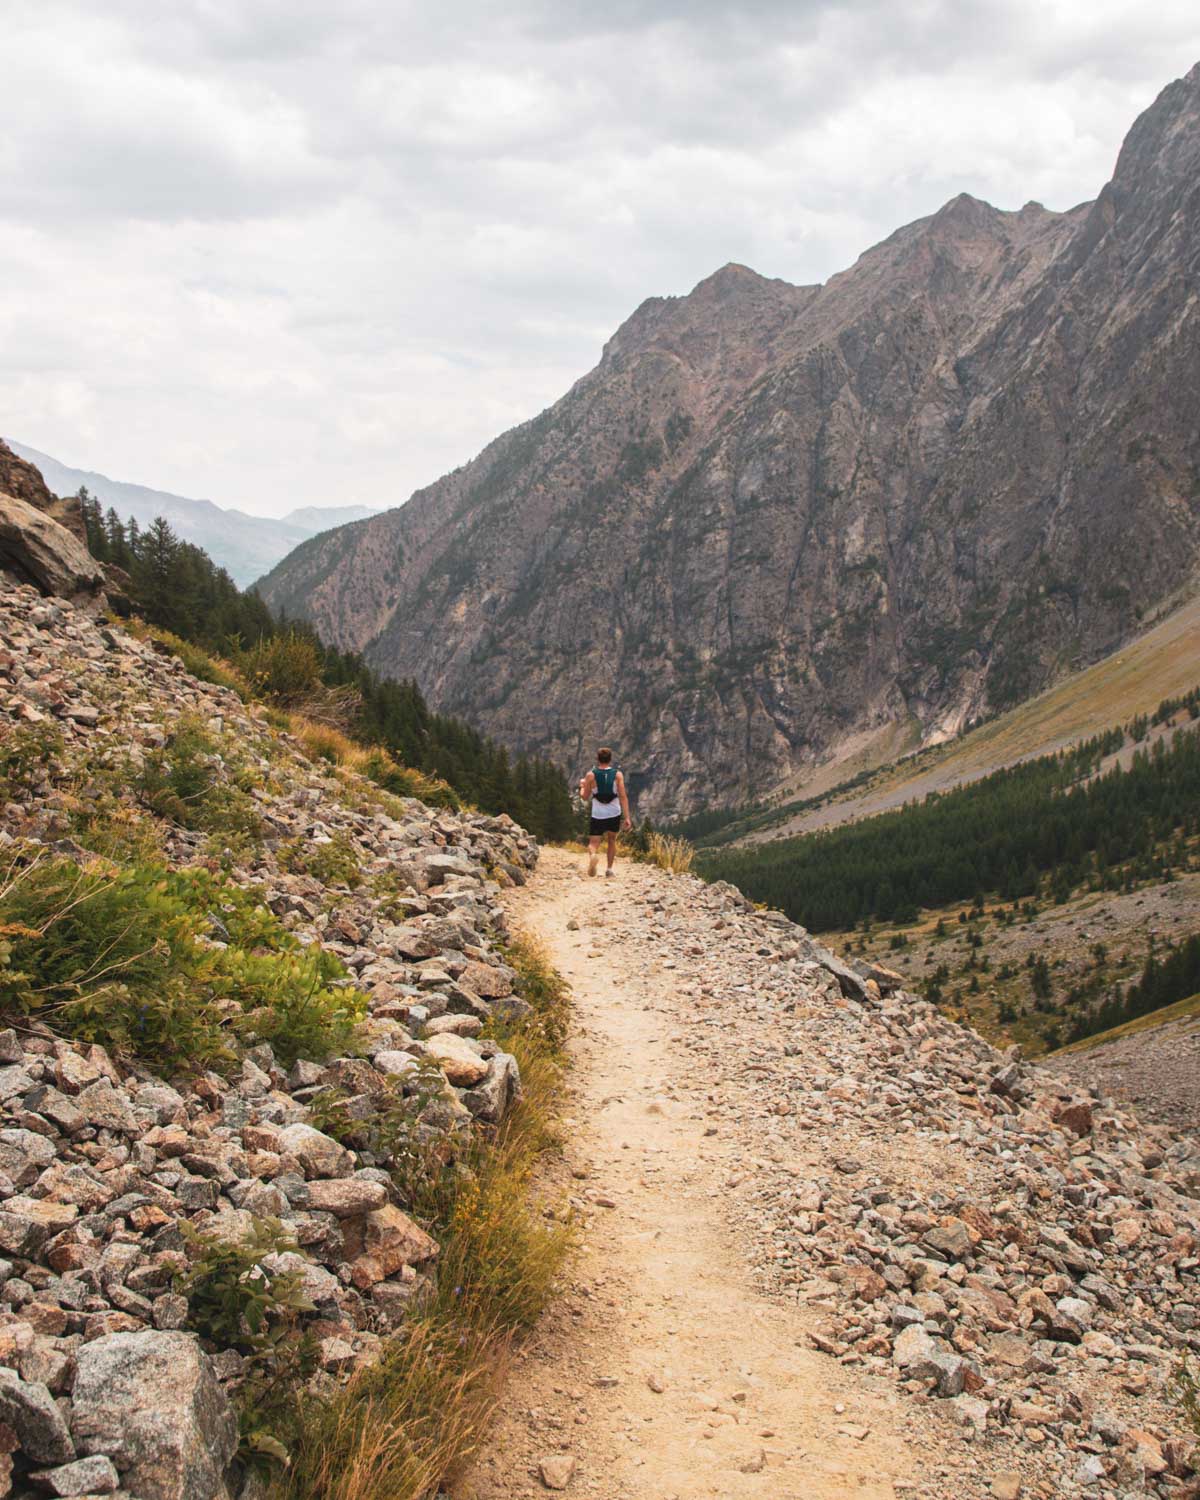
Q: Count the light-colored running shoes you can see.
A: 2